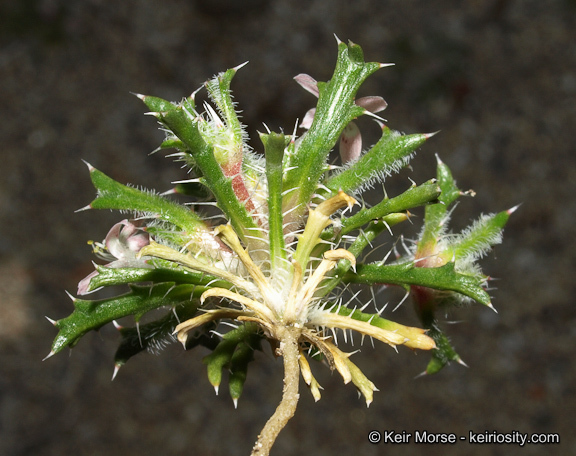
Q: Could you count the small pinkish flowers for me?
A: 2